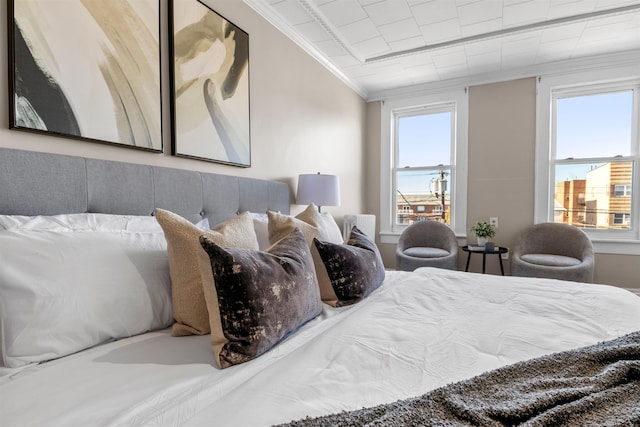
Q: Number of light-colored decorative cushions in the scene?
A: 2